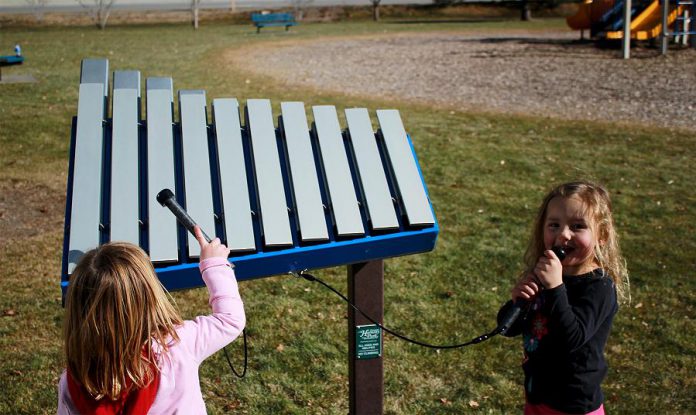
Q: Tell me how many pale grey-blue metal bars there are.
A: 10